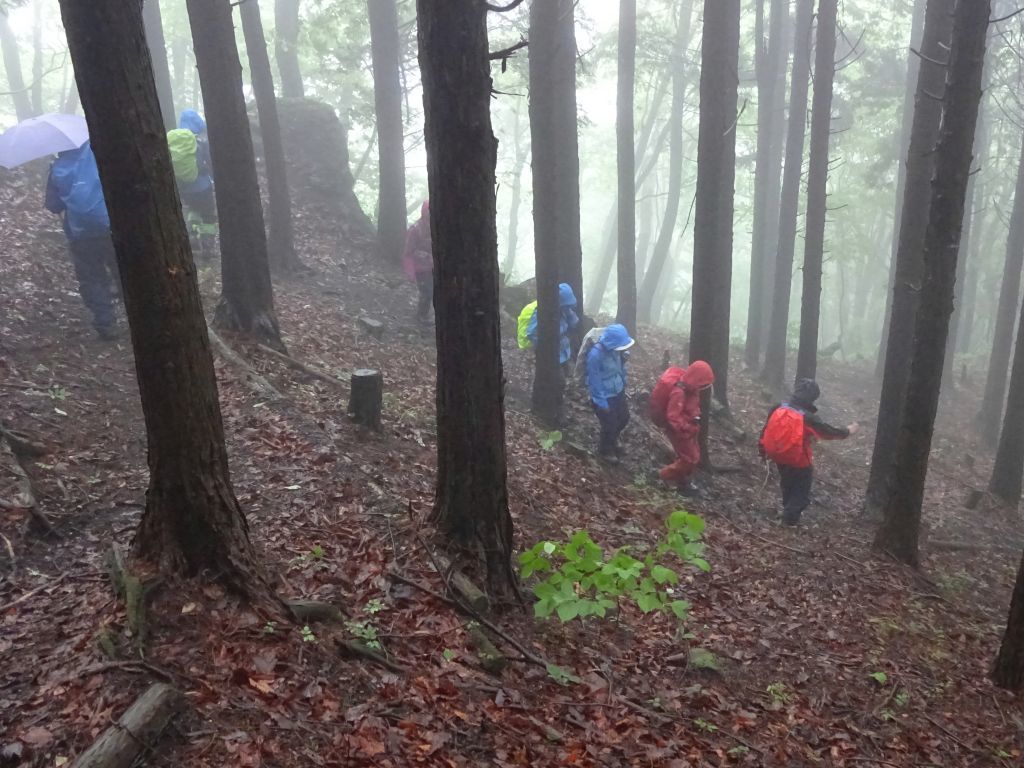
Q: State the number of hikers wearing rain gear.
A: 7